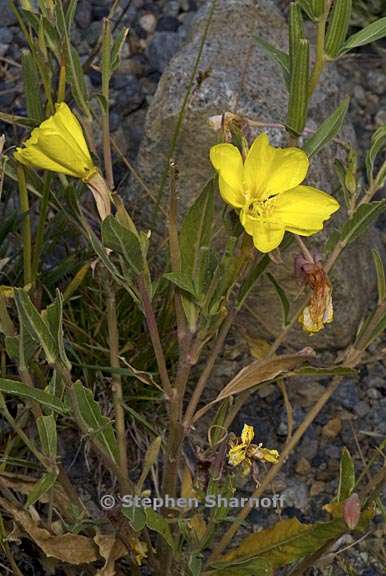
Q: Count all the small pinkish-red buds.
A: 1